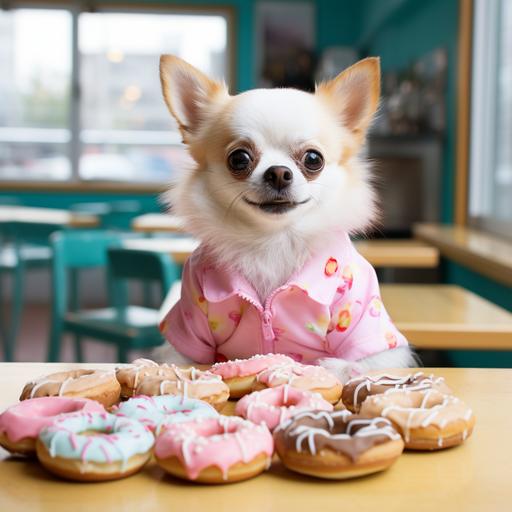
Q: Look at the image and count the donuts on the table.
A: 13